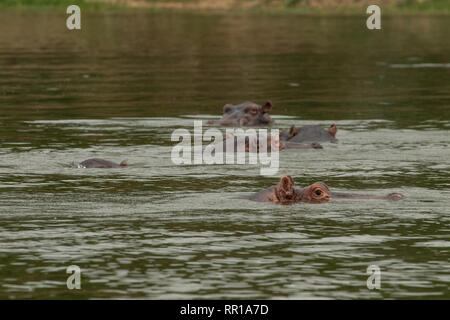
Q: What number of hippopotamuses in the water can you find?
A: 5